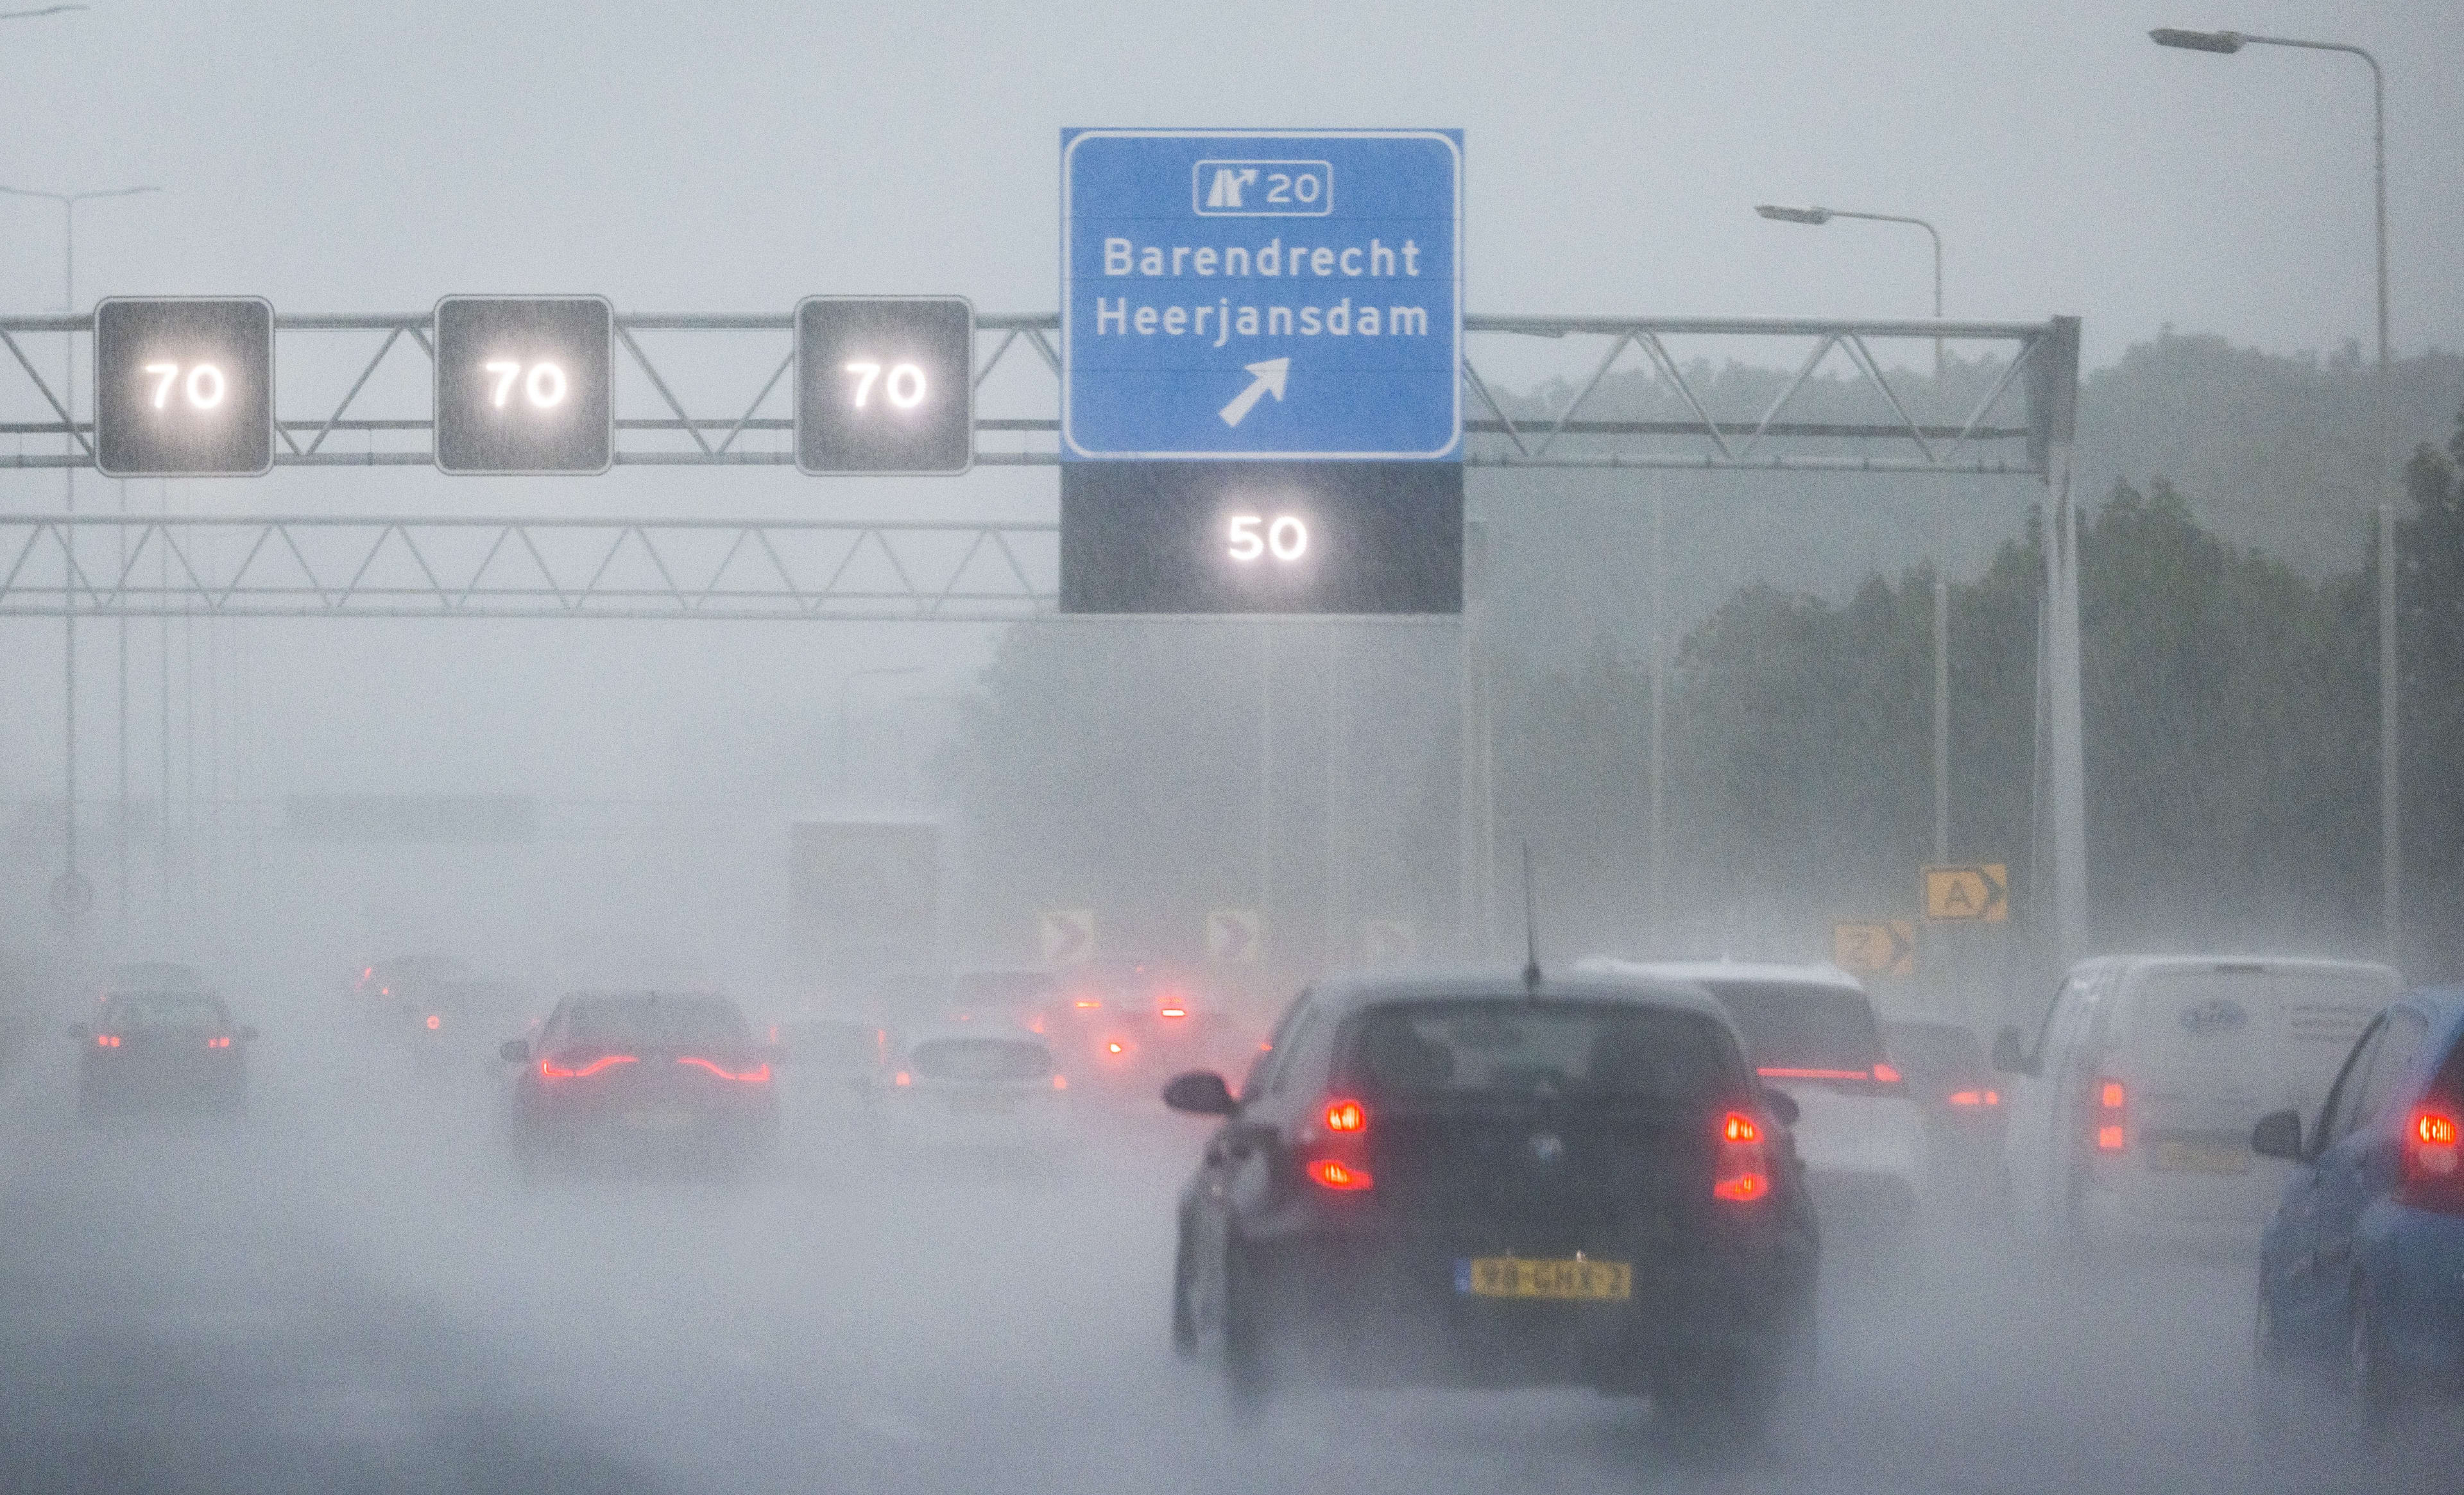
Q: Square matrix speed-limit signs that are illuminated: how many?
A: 3